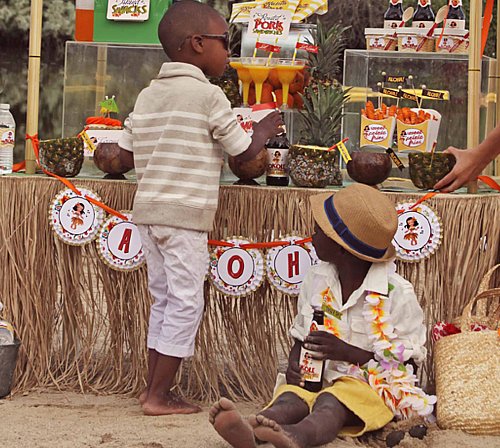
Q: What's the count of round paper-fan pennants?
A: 5